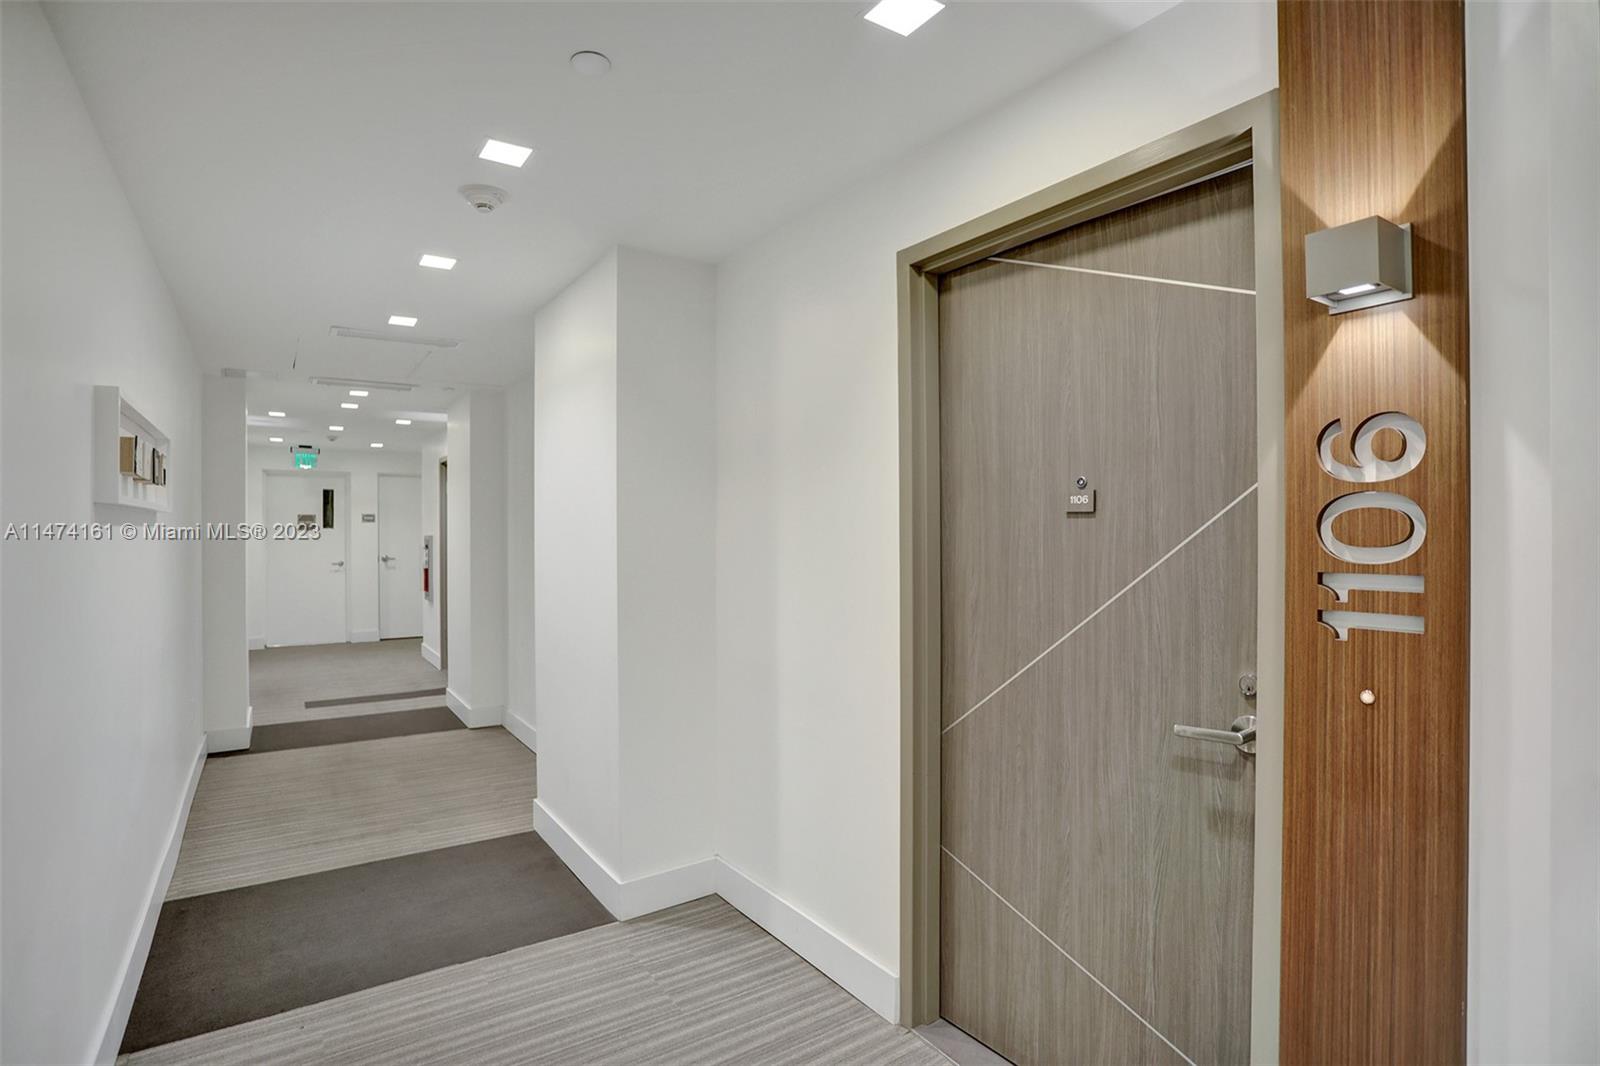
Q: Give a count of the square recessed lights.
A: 11